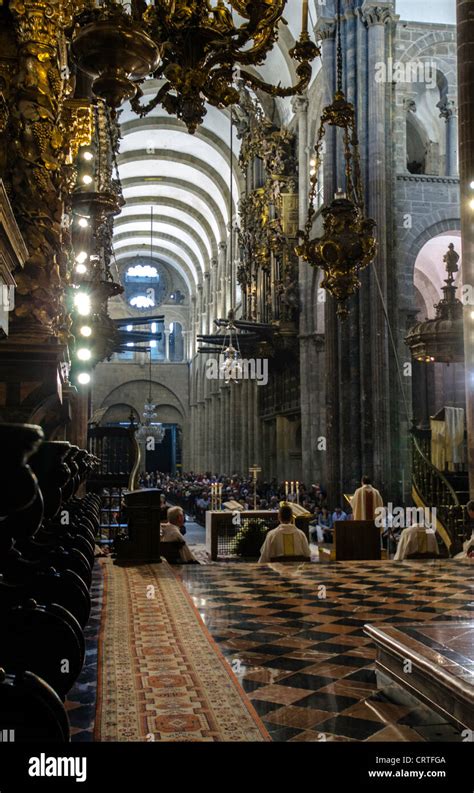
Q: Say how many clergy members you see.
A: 5